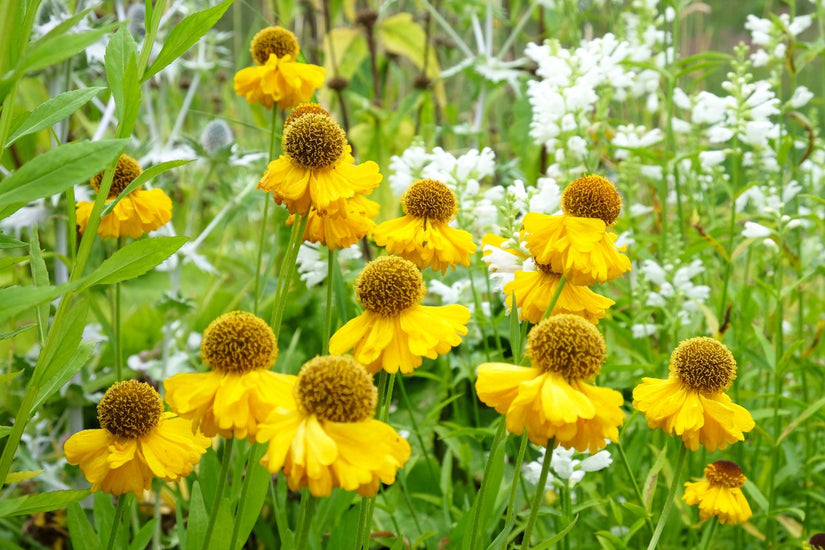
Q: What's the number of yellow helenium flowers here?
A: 14